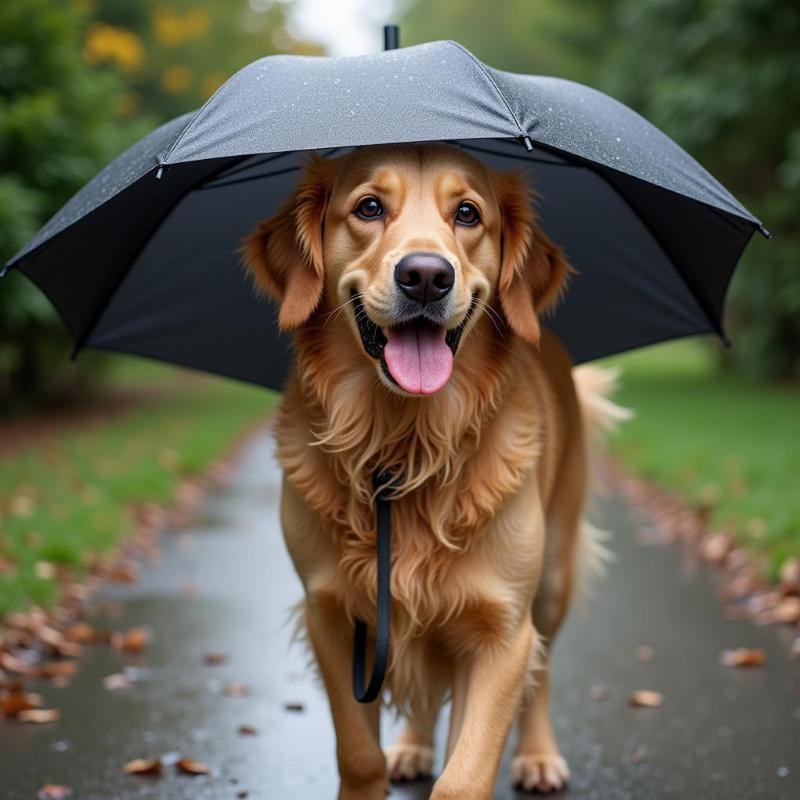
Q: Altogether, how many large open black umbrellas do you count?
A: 1